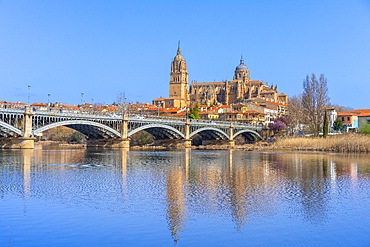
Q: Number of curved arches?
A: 5